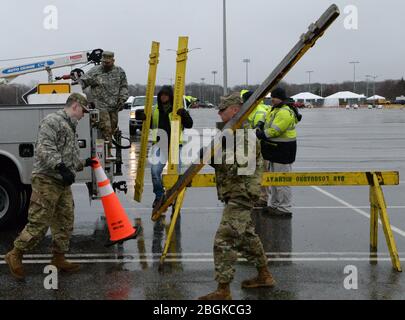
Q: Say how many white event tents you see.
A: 3